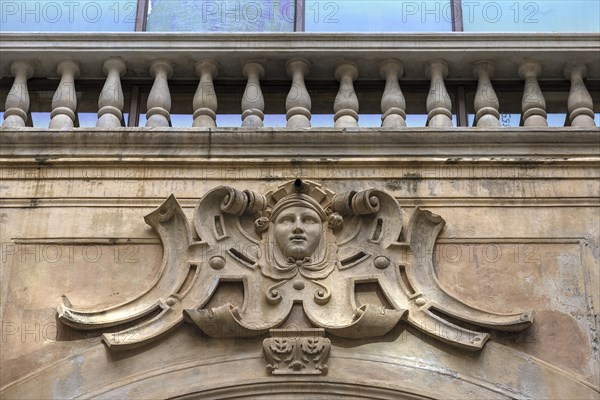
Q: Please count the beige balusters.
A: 13